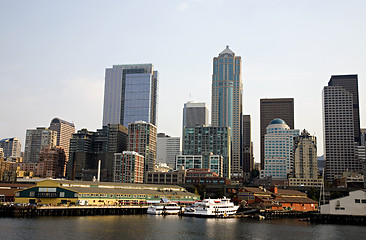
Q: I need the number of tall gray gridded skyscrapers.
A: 1